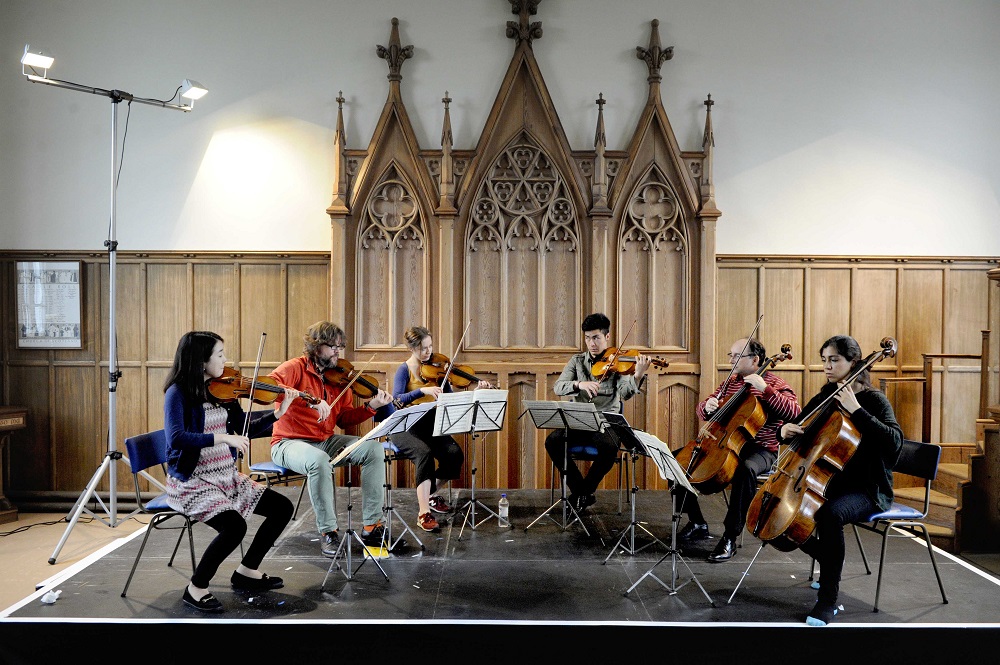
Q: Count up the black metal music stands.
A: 6